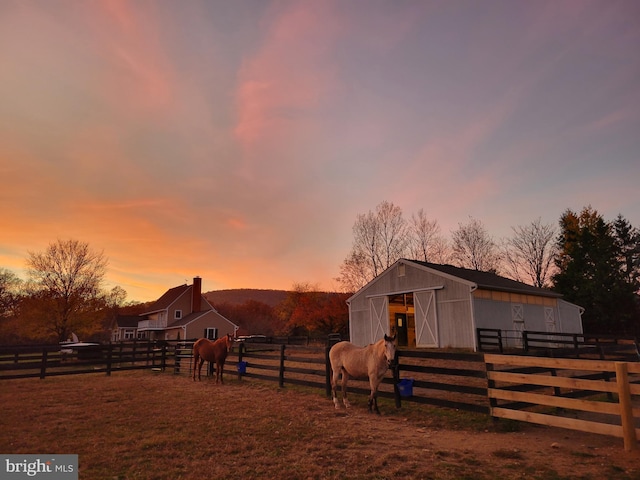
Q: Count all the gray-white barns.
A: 1